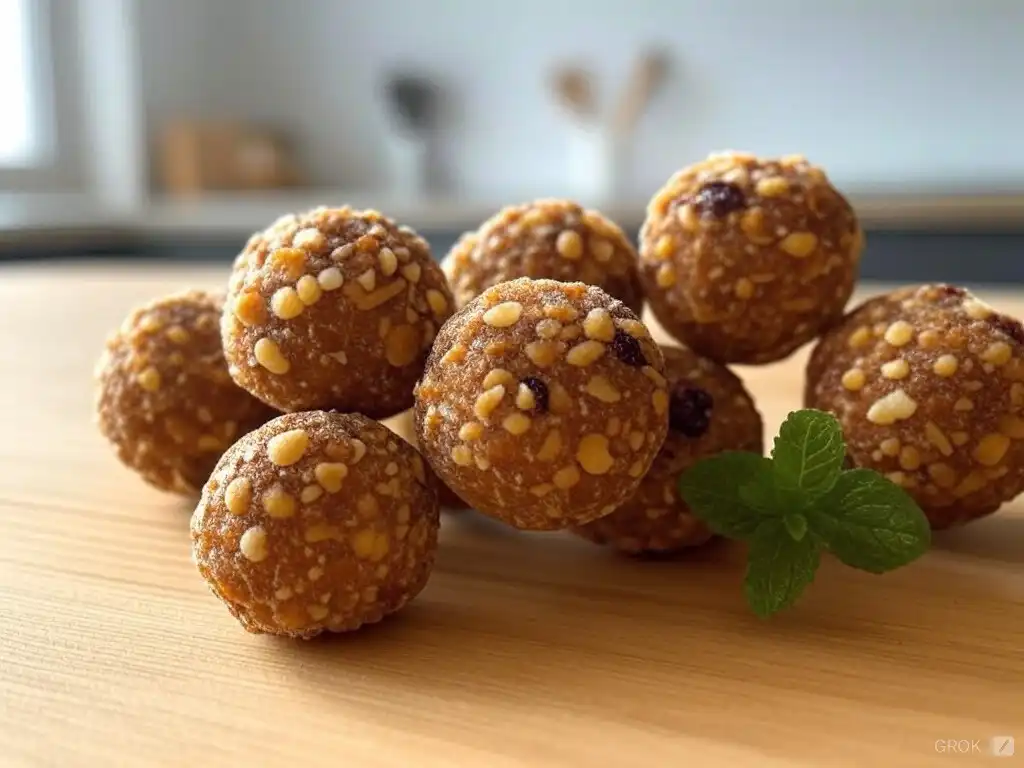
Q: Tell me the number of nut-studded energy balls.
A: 8